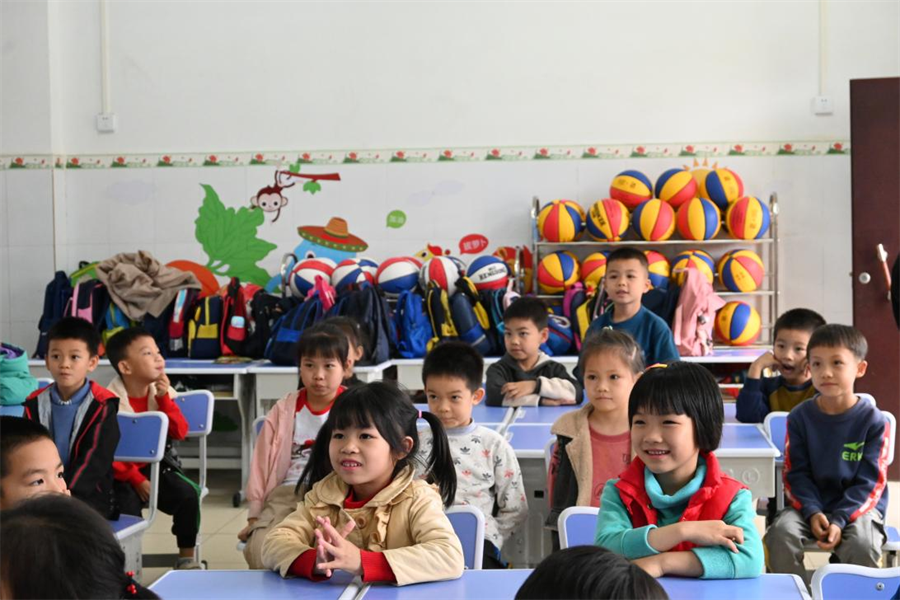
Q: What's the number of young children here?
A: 15